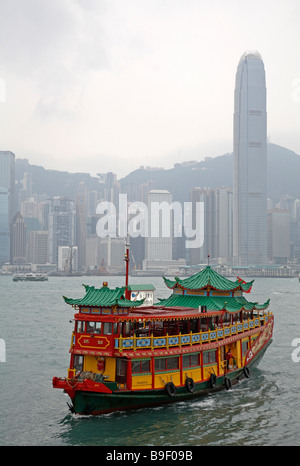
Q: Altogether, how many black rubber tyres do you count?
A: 5